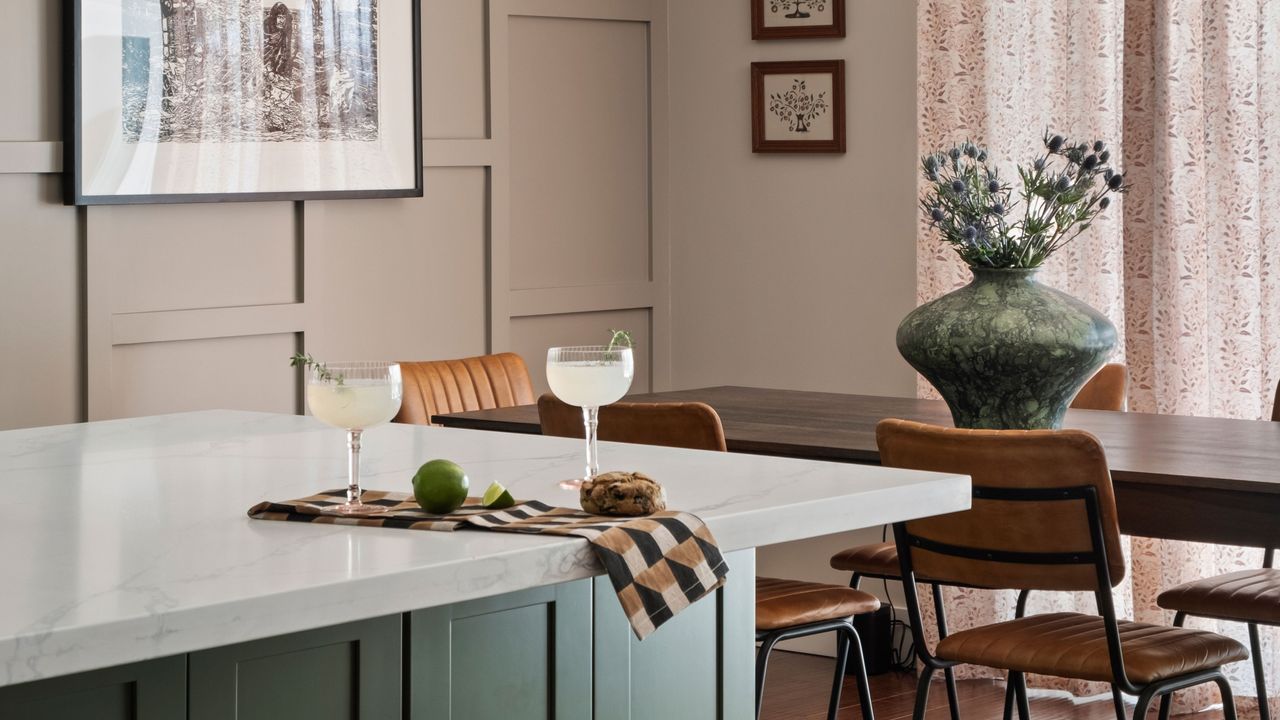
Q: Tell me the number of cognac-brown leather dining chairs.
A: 5